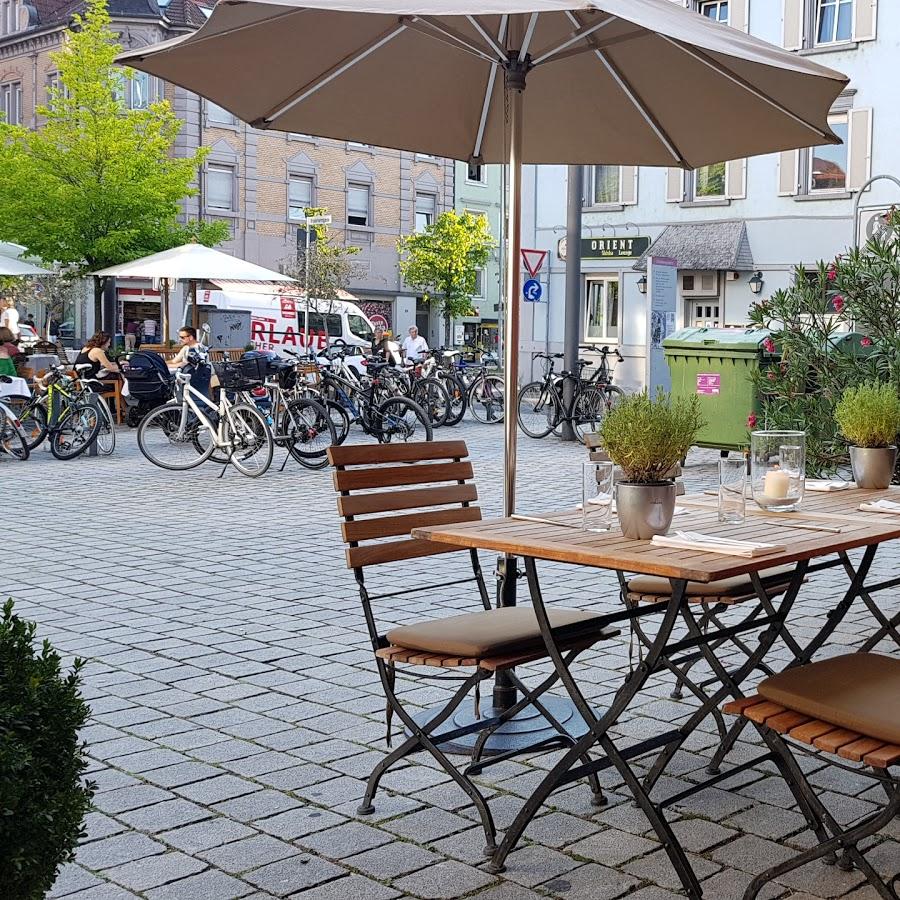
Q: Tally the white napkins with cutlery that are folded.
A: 4